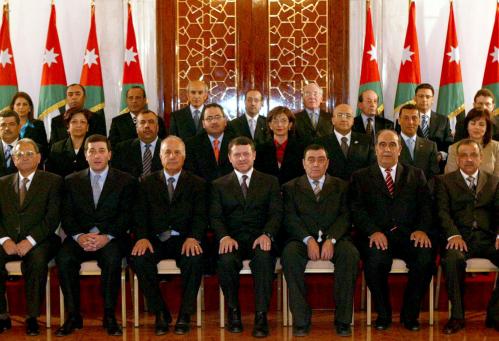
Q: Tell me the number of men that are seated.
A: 7